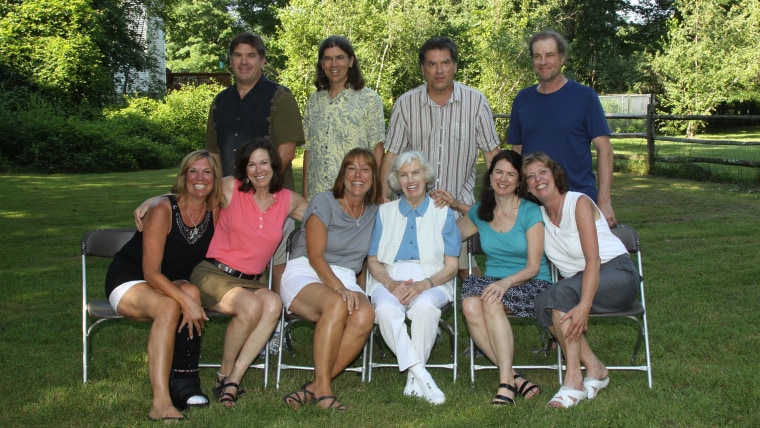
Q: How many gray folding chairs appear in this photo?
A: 6